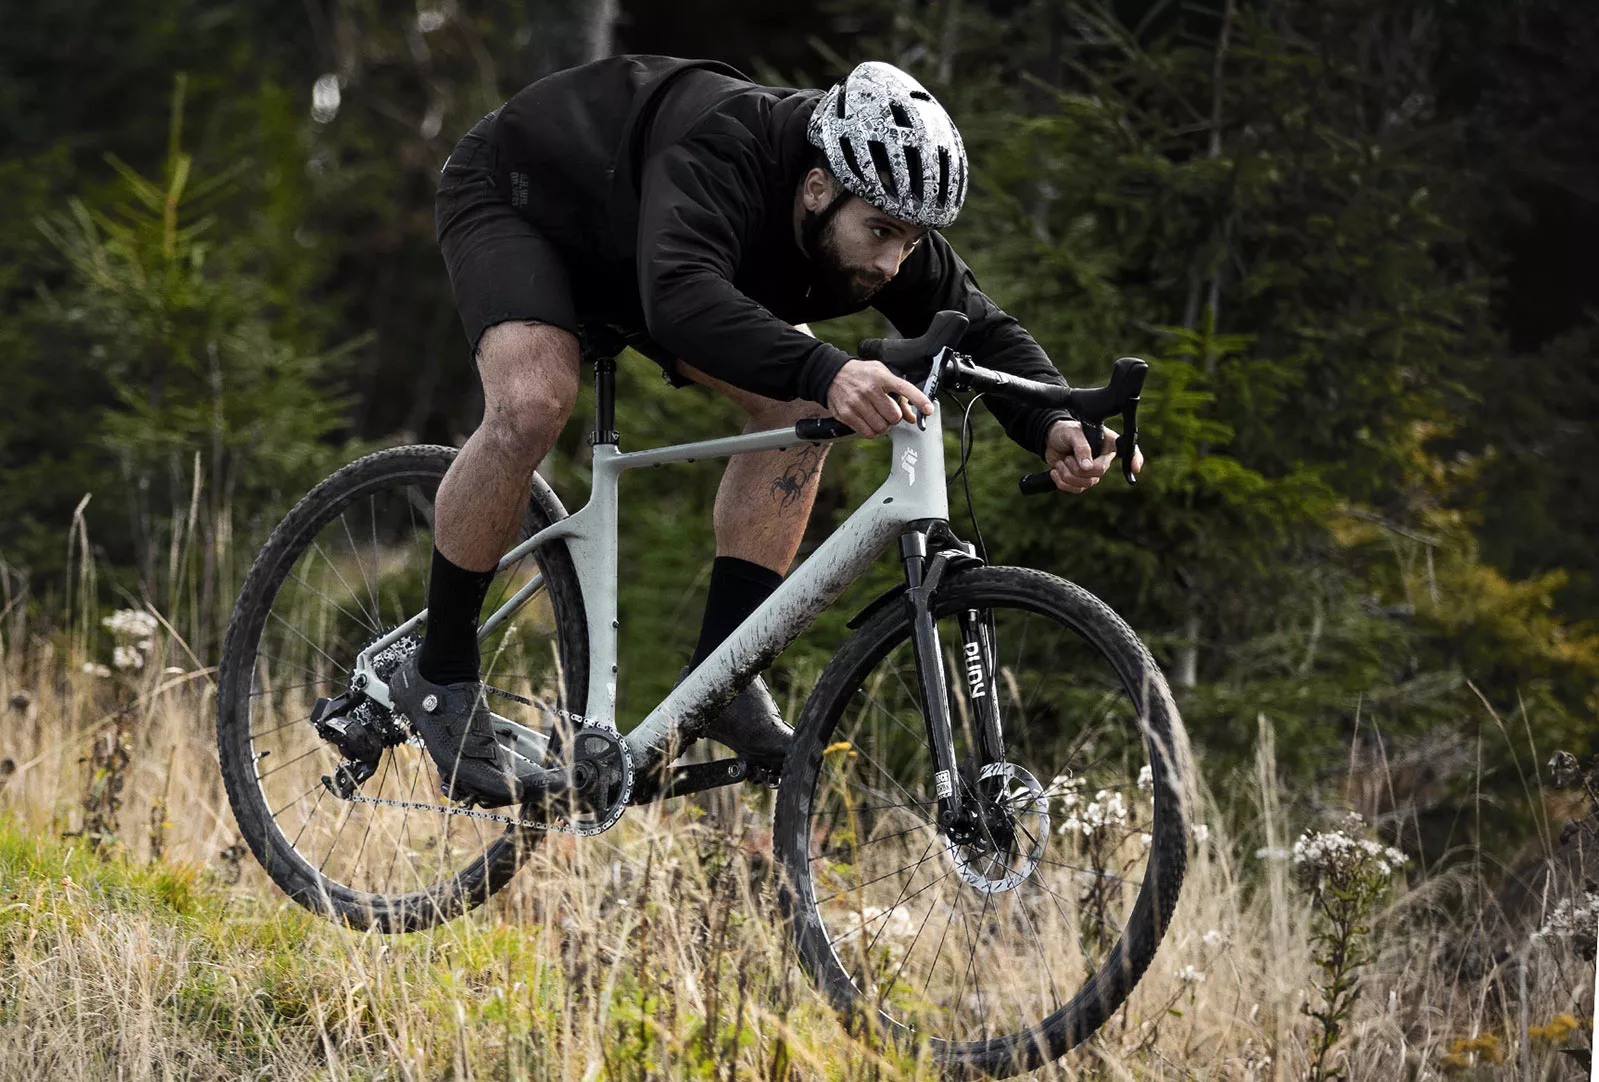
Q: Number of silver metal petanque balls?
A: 0